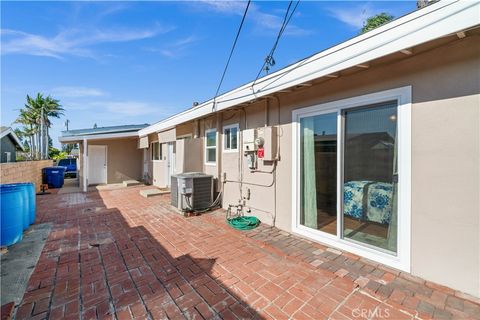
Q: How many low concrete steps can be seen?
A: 2